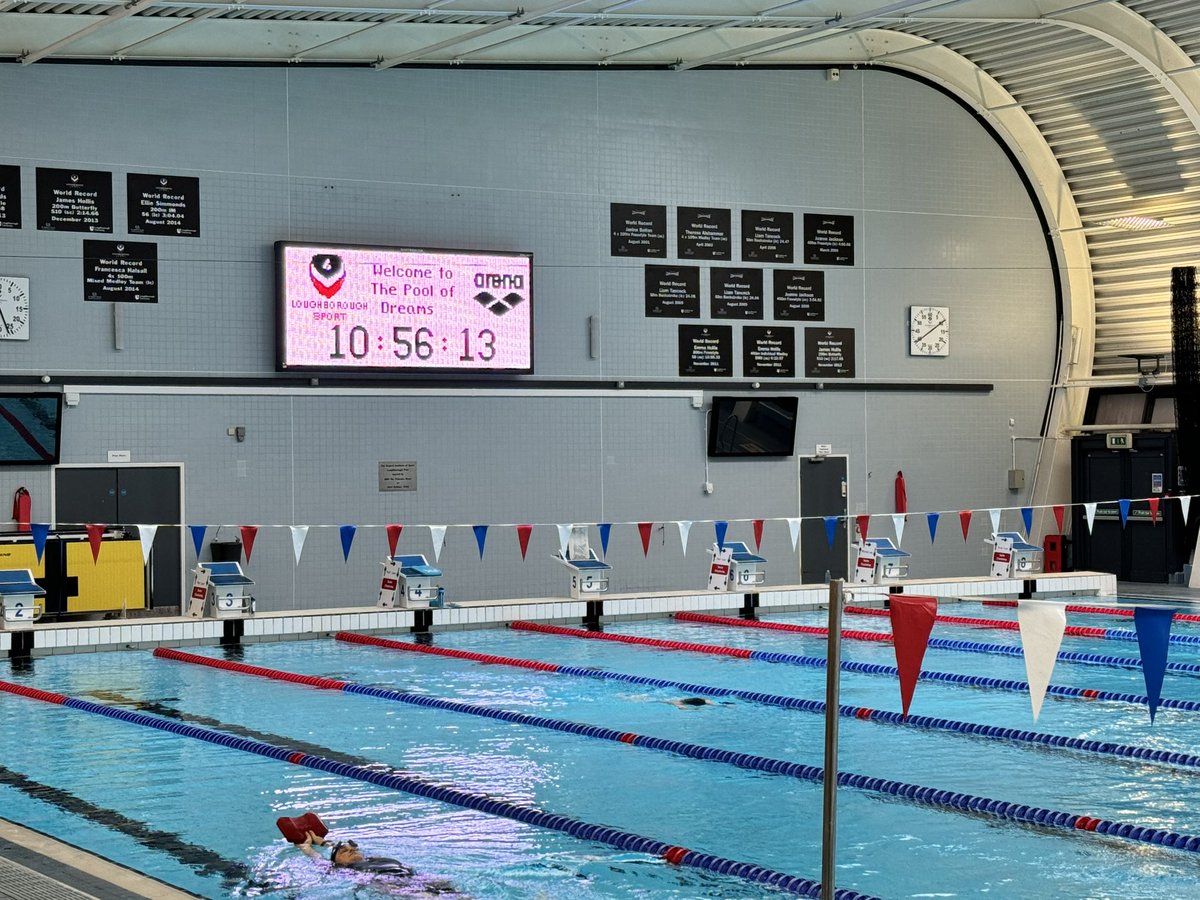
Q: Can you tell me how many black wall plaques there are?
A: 14